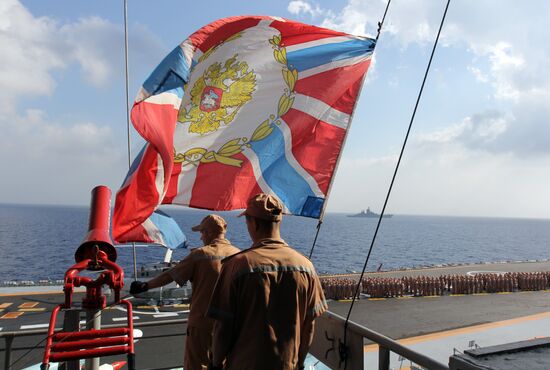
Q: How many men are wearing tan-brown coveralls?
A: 2